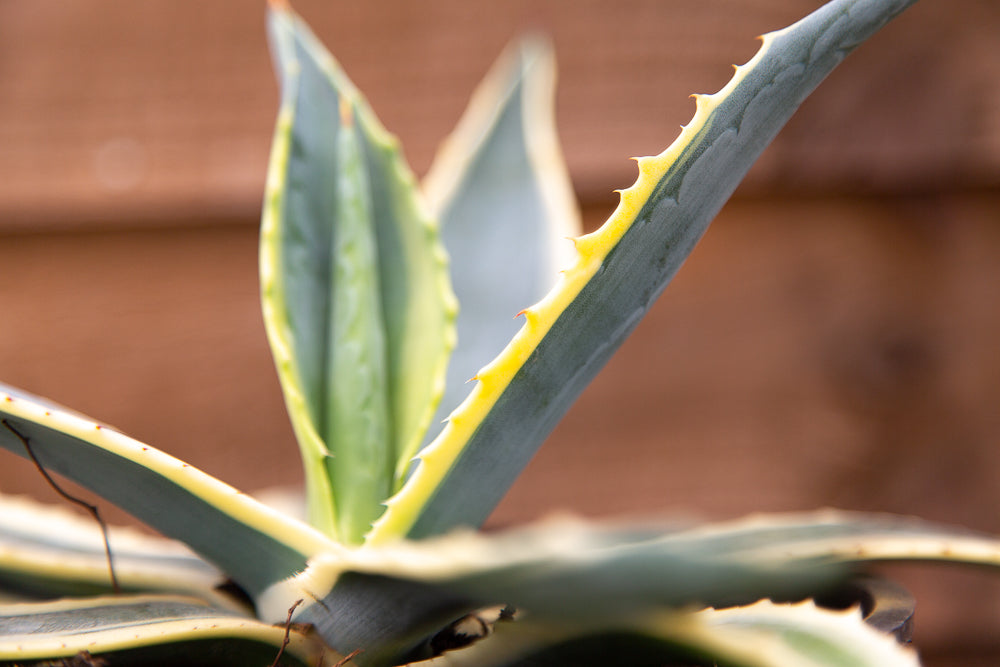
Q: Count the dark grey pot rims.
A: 1